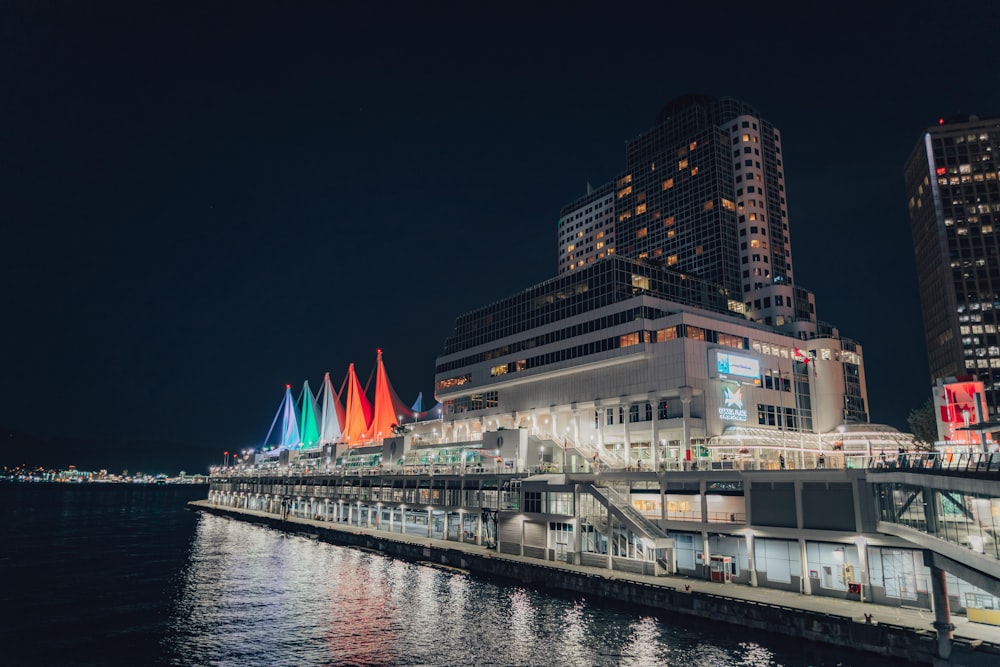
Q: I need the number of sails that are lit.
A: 5